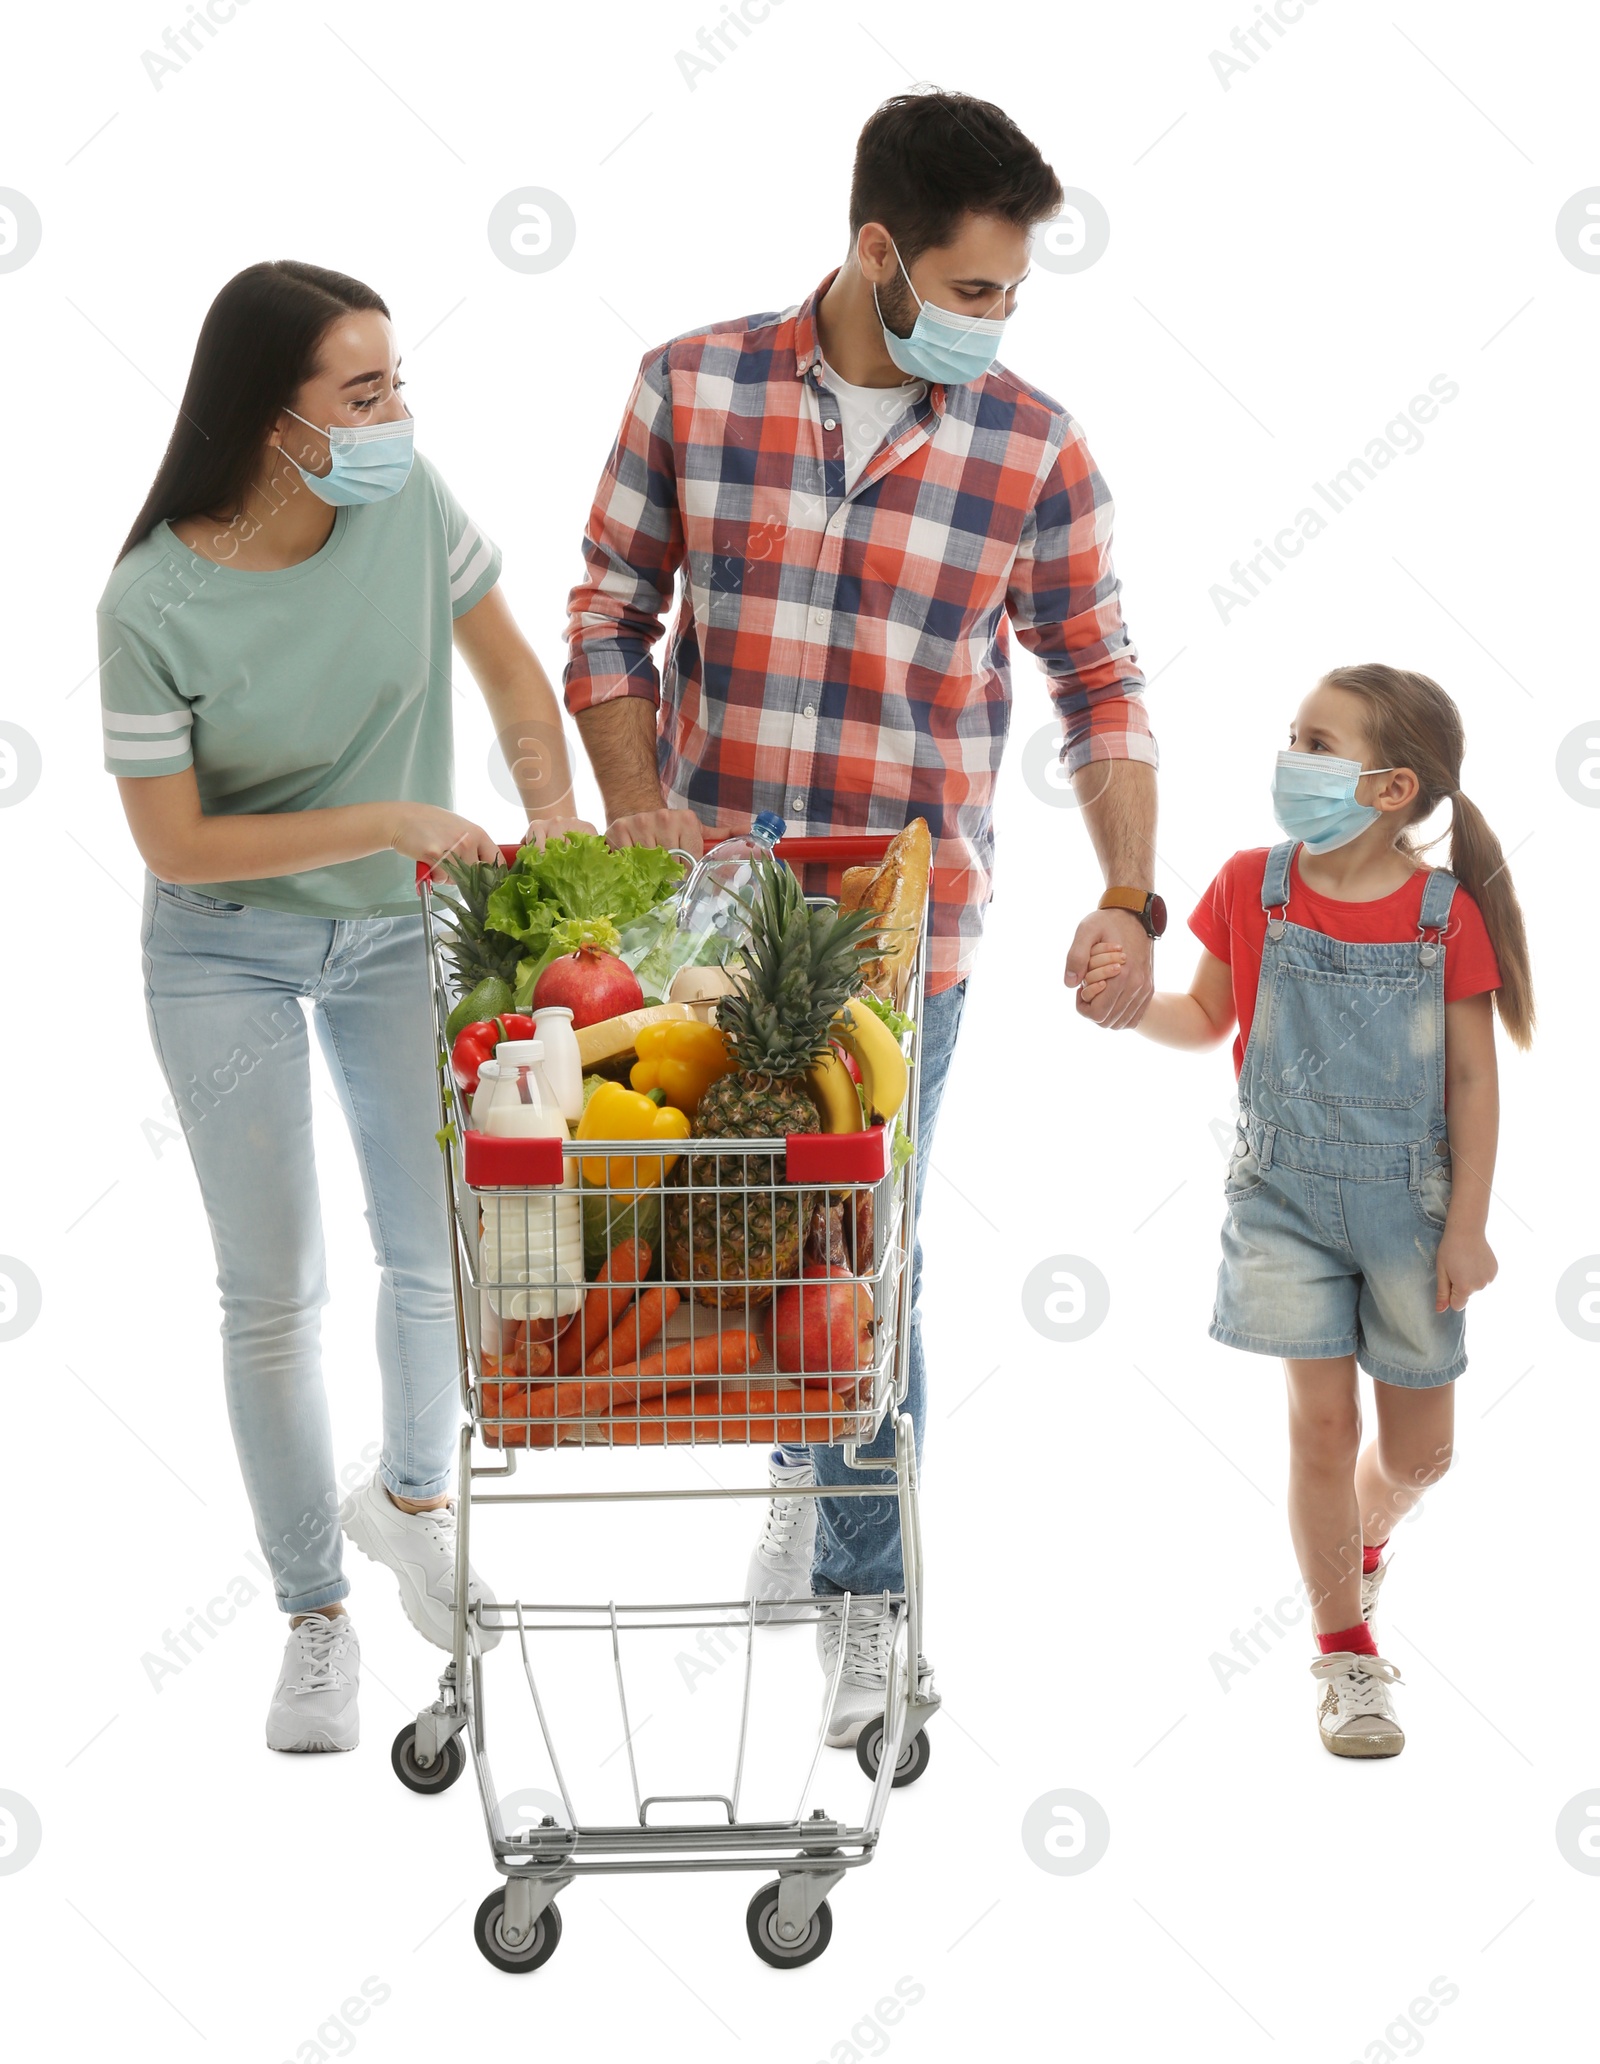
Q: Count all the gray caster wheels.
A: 4